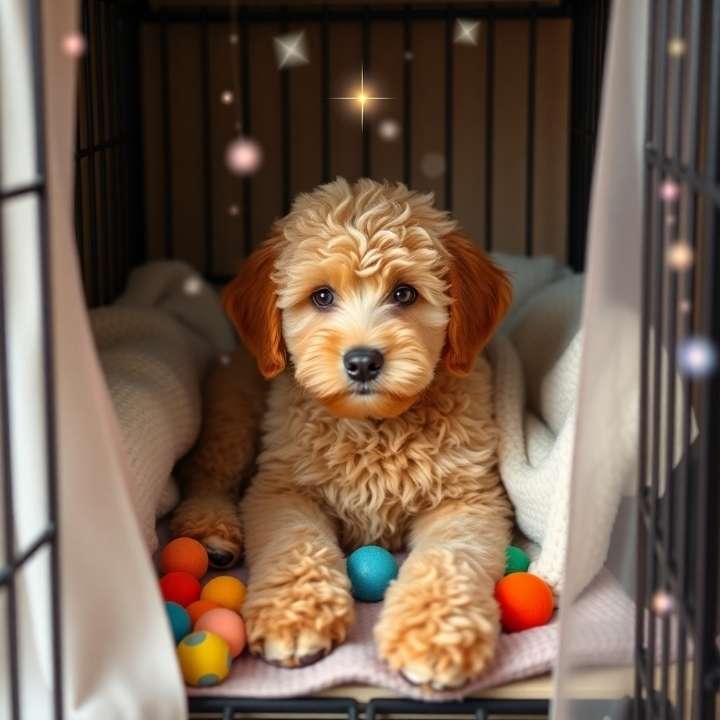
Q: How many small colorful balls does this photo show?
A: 10